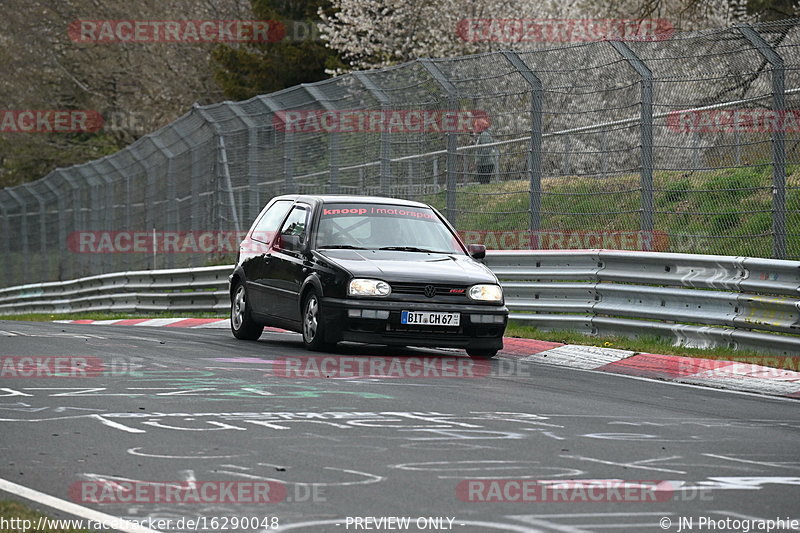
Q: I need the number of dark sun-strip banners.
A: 1